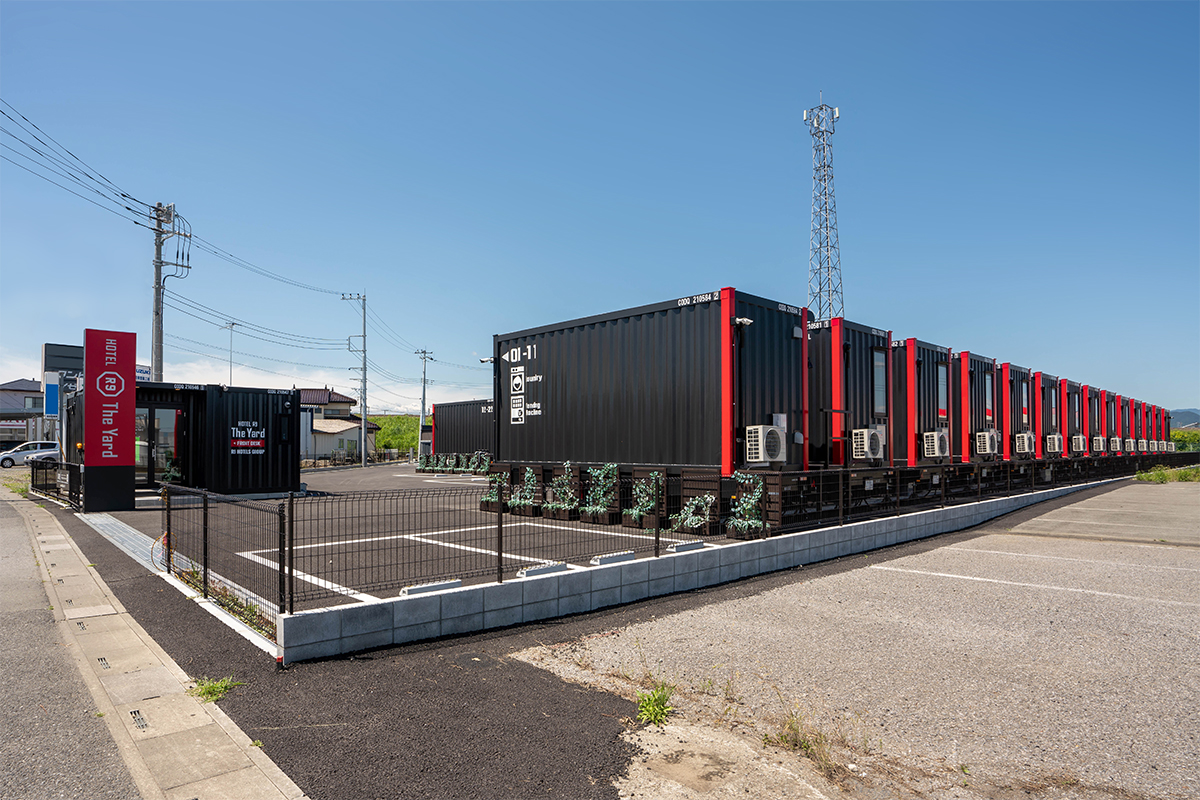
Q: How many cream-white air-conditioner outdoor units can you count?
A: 14